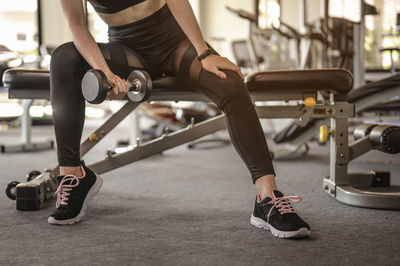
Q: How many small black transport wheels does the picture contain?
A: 2